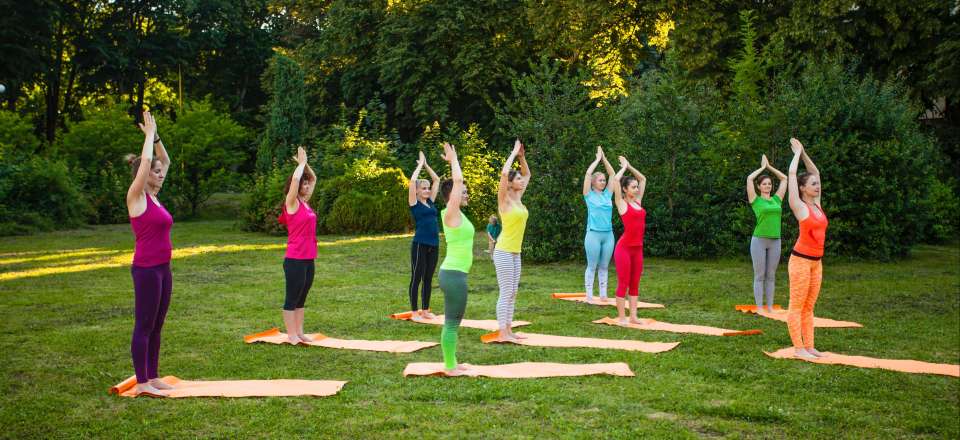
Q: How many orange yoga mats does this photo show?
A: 9